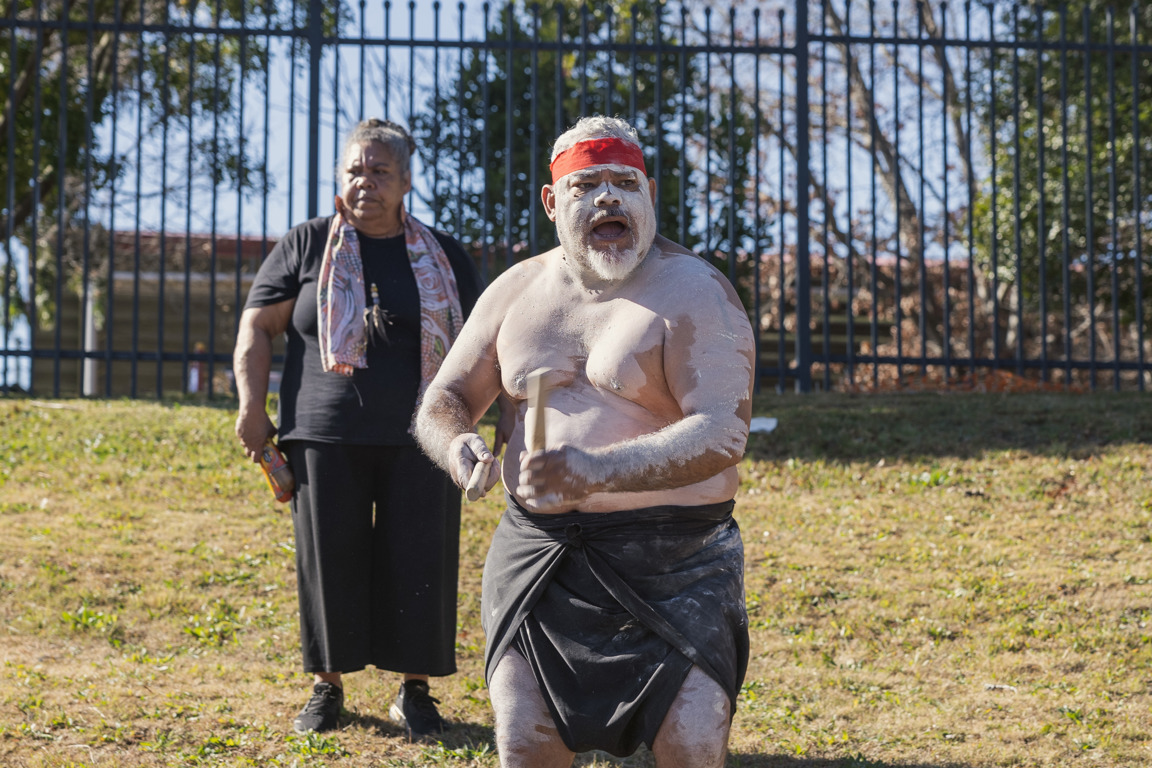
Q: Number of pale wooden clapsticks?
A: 2